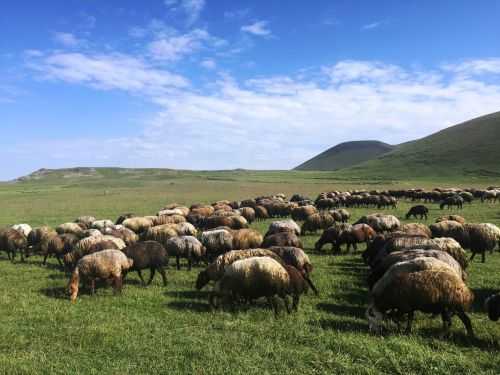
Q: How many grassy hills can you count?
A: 2